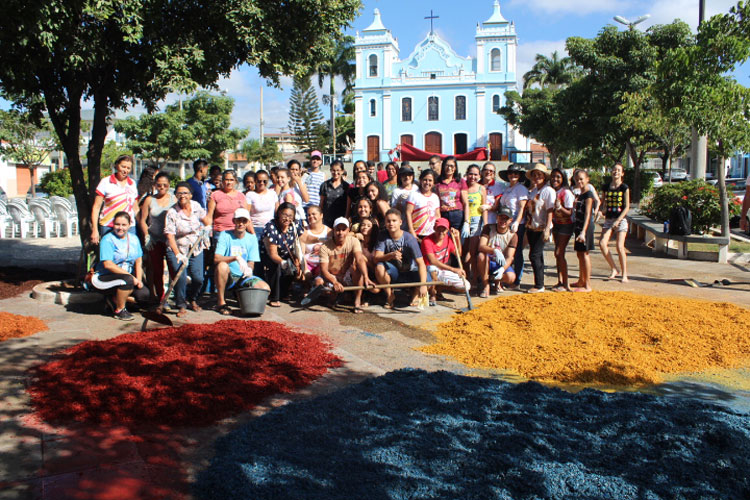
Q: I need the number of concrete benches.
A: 1